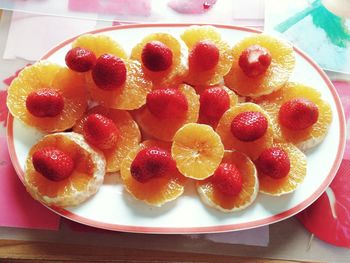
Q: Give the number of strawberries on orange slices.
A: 15